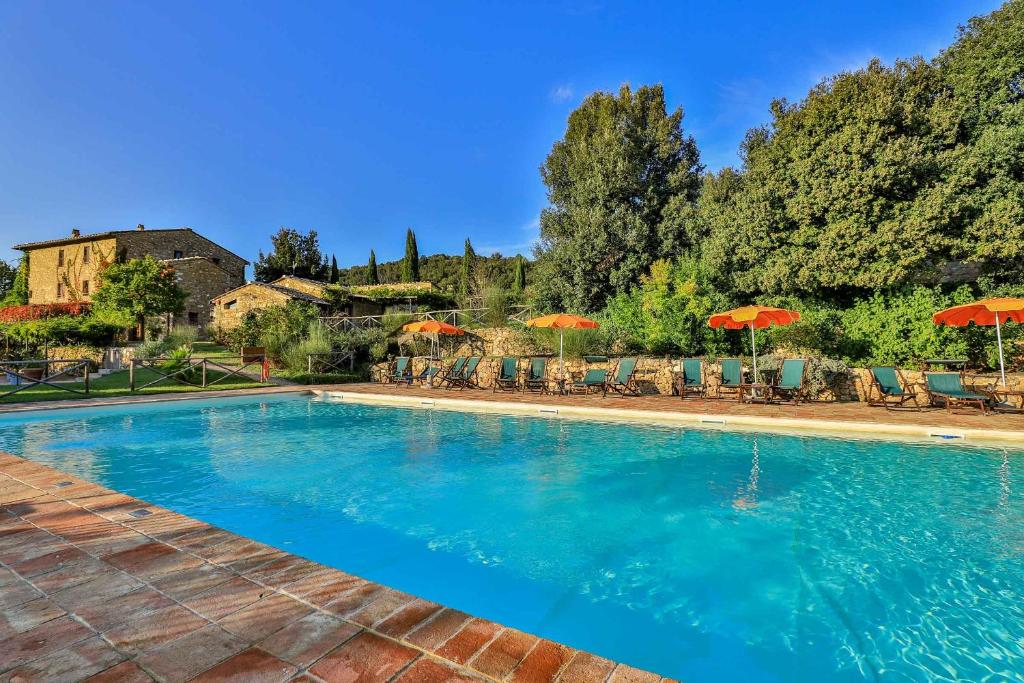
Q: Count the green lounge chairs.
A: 13